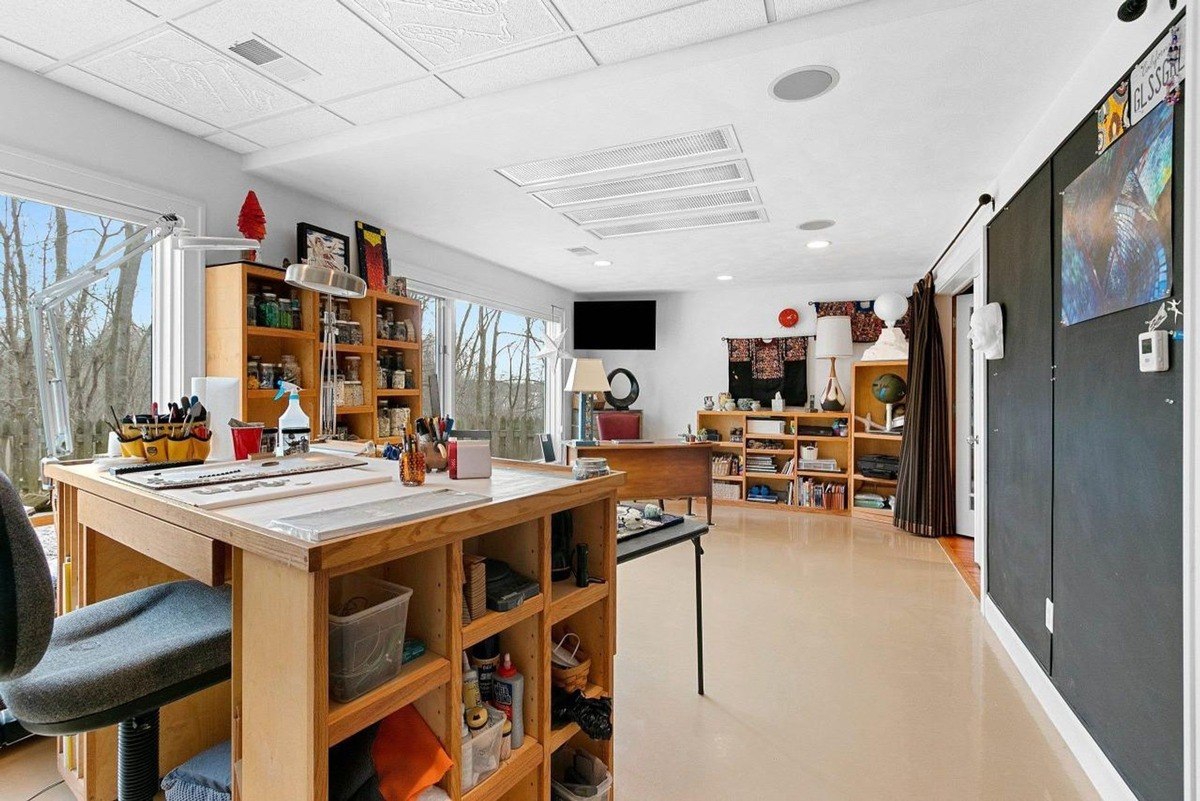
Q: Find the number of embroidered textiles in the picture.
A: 2